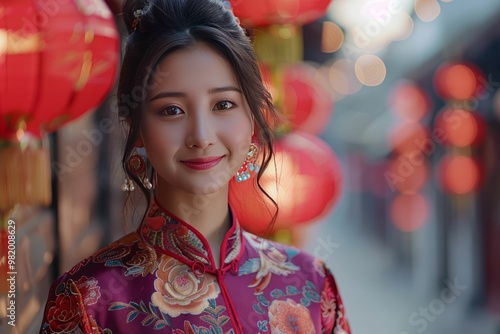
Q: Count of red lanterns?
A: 11